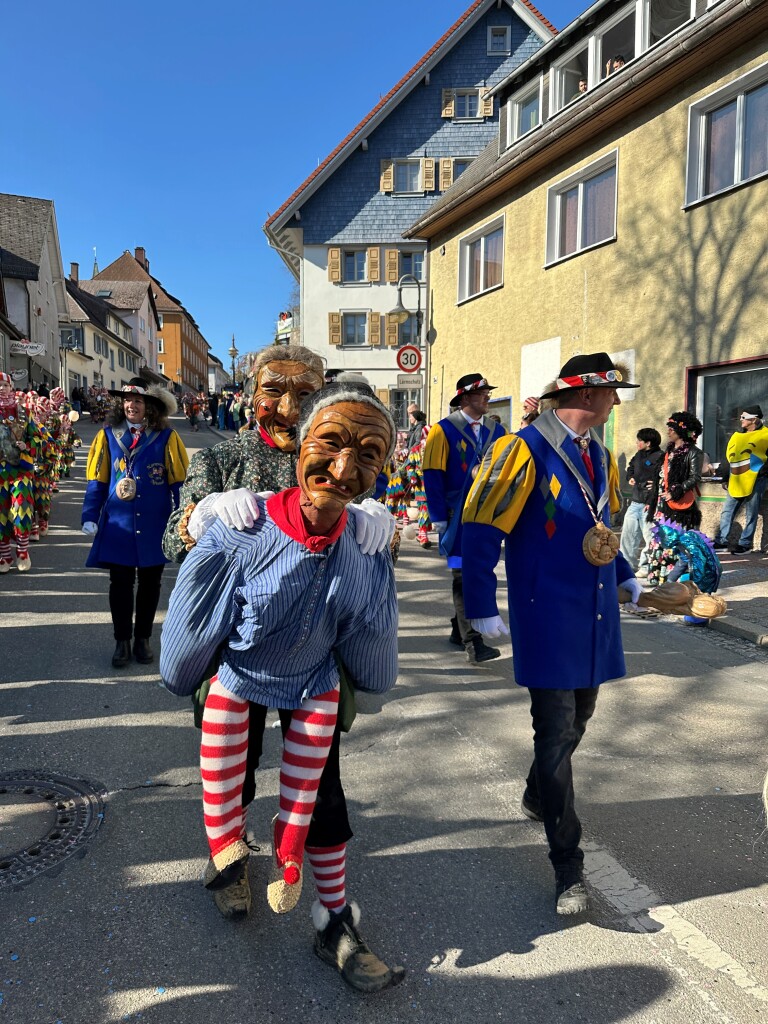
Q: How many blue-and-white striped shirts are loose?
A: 1